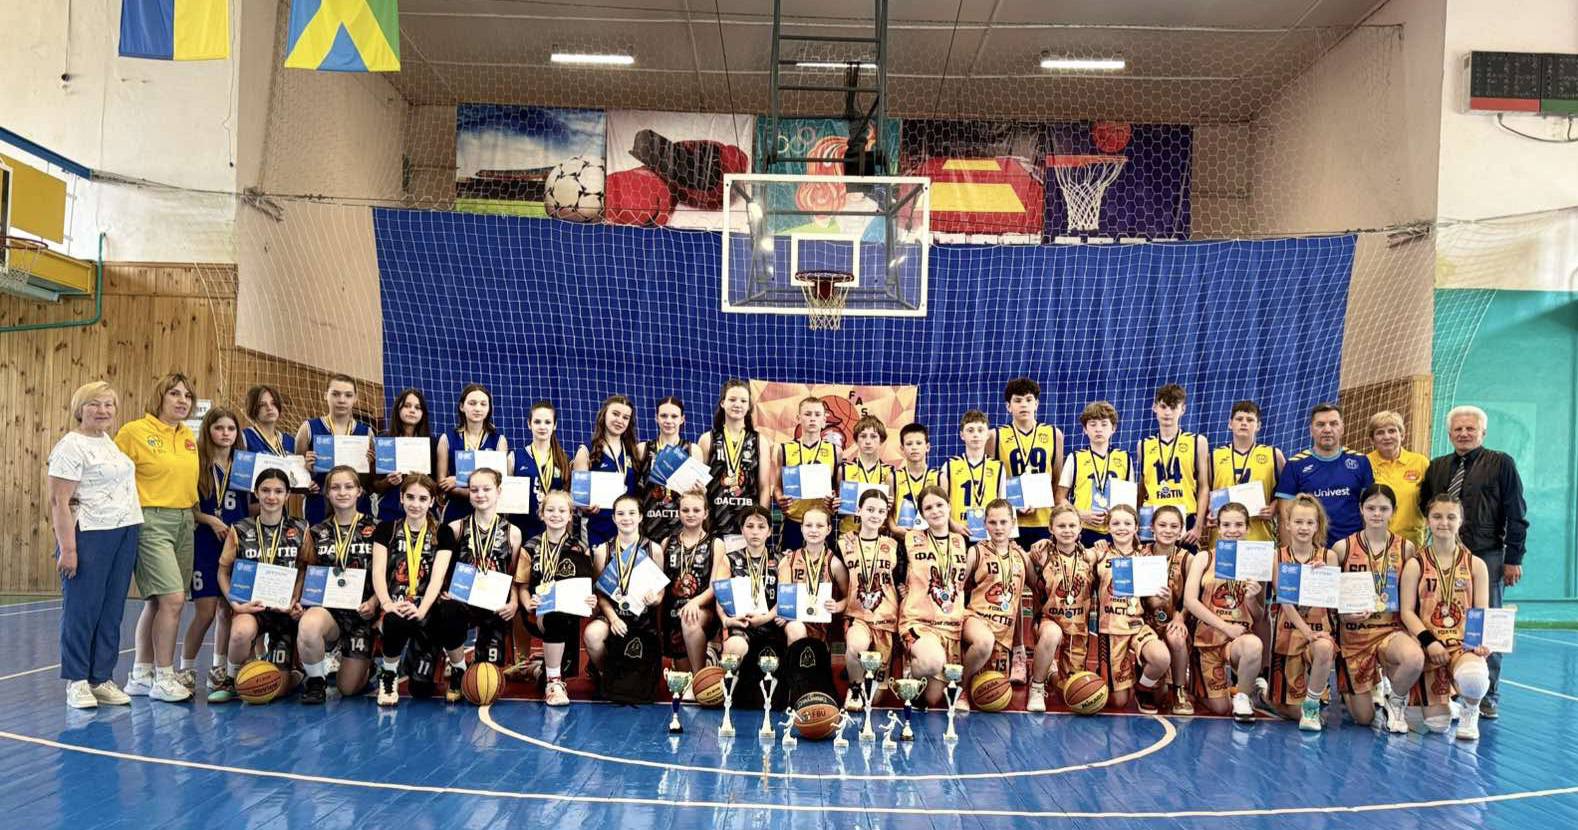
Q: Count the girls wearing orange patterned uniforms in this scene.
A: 11